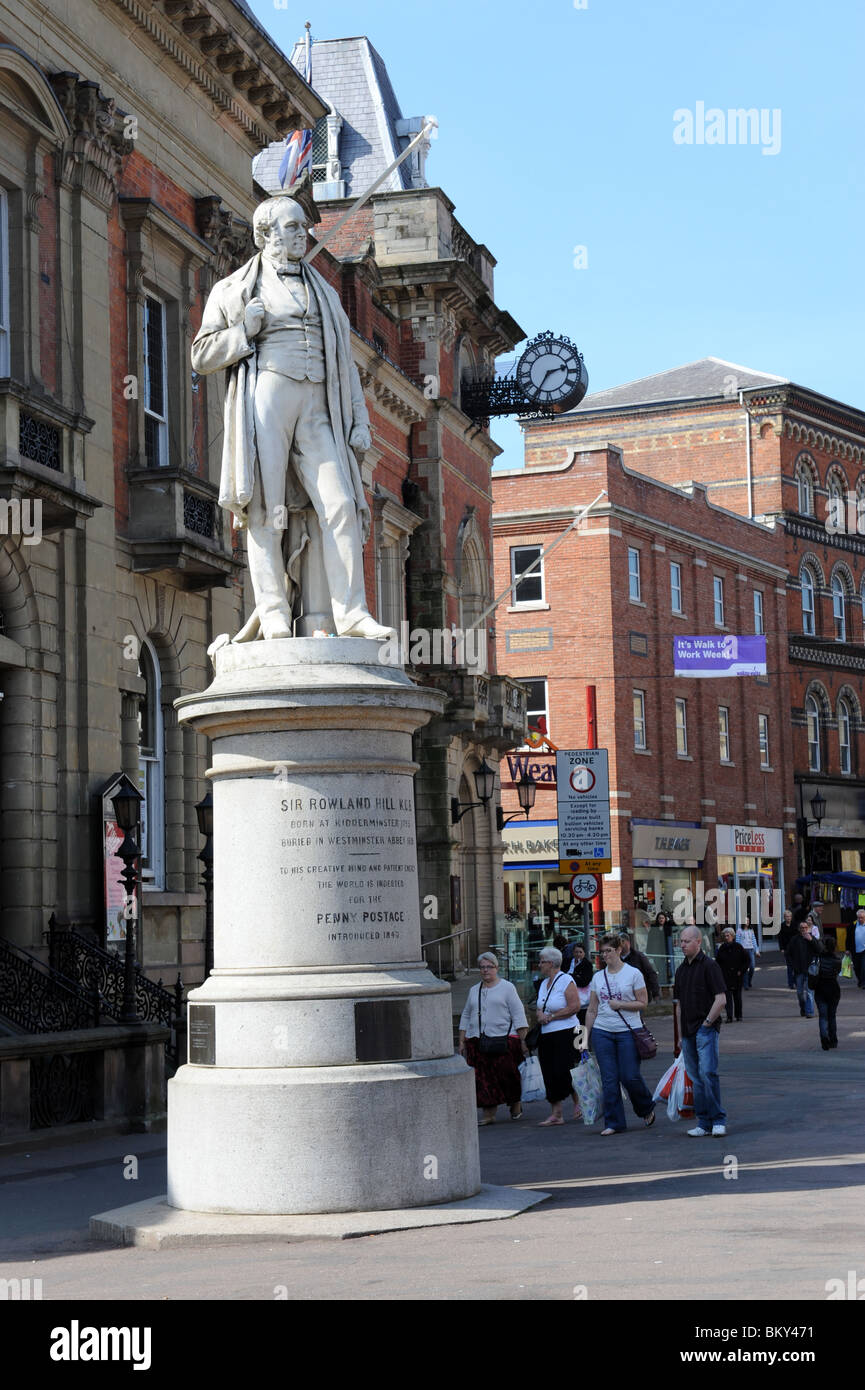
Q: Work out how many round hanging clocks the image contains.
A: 1